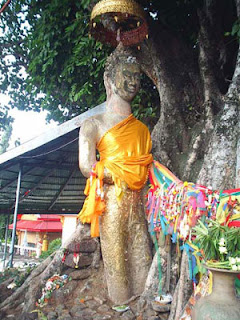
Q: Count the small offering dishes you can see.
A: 2